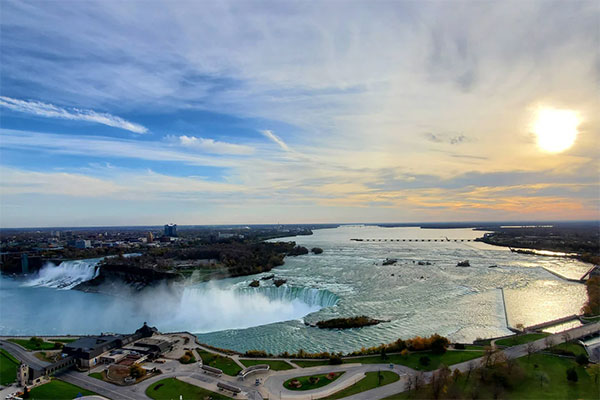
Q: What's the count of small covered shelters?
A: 3